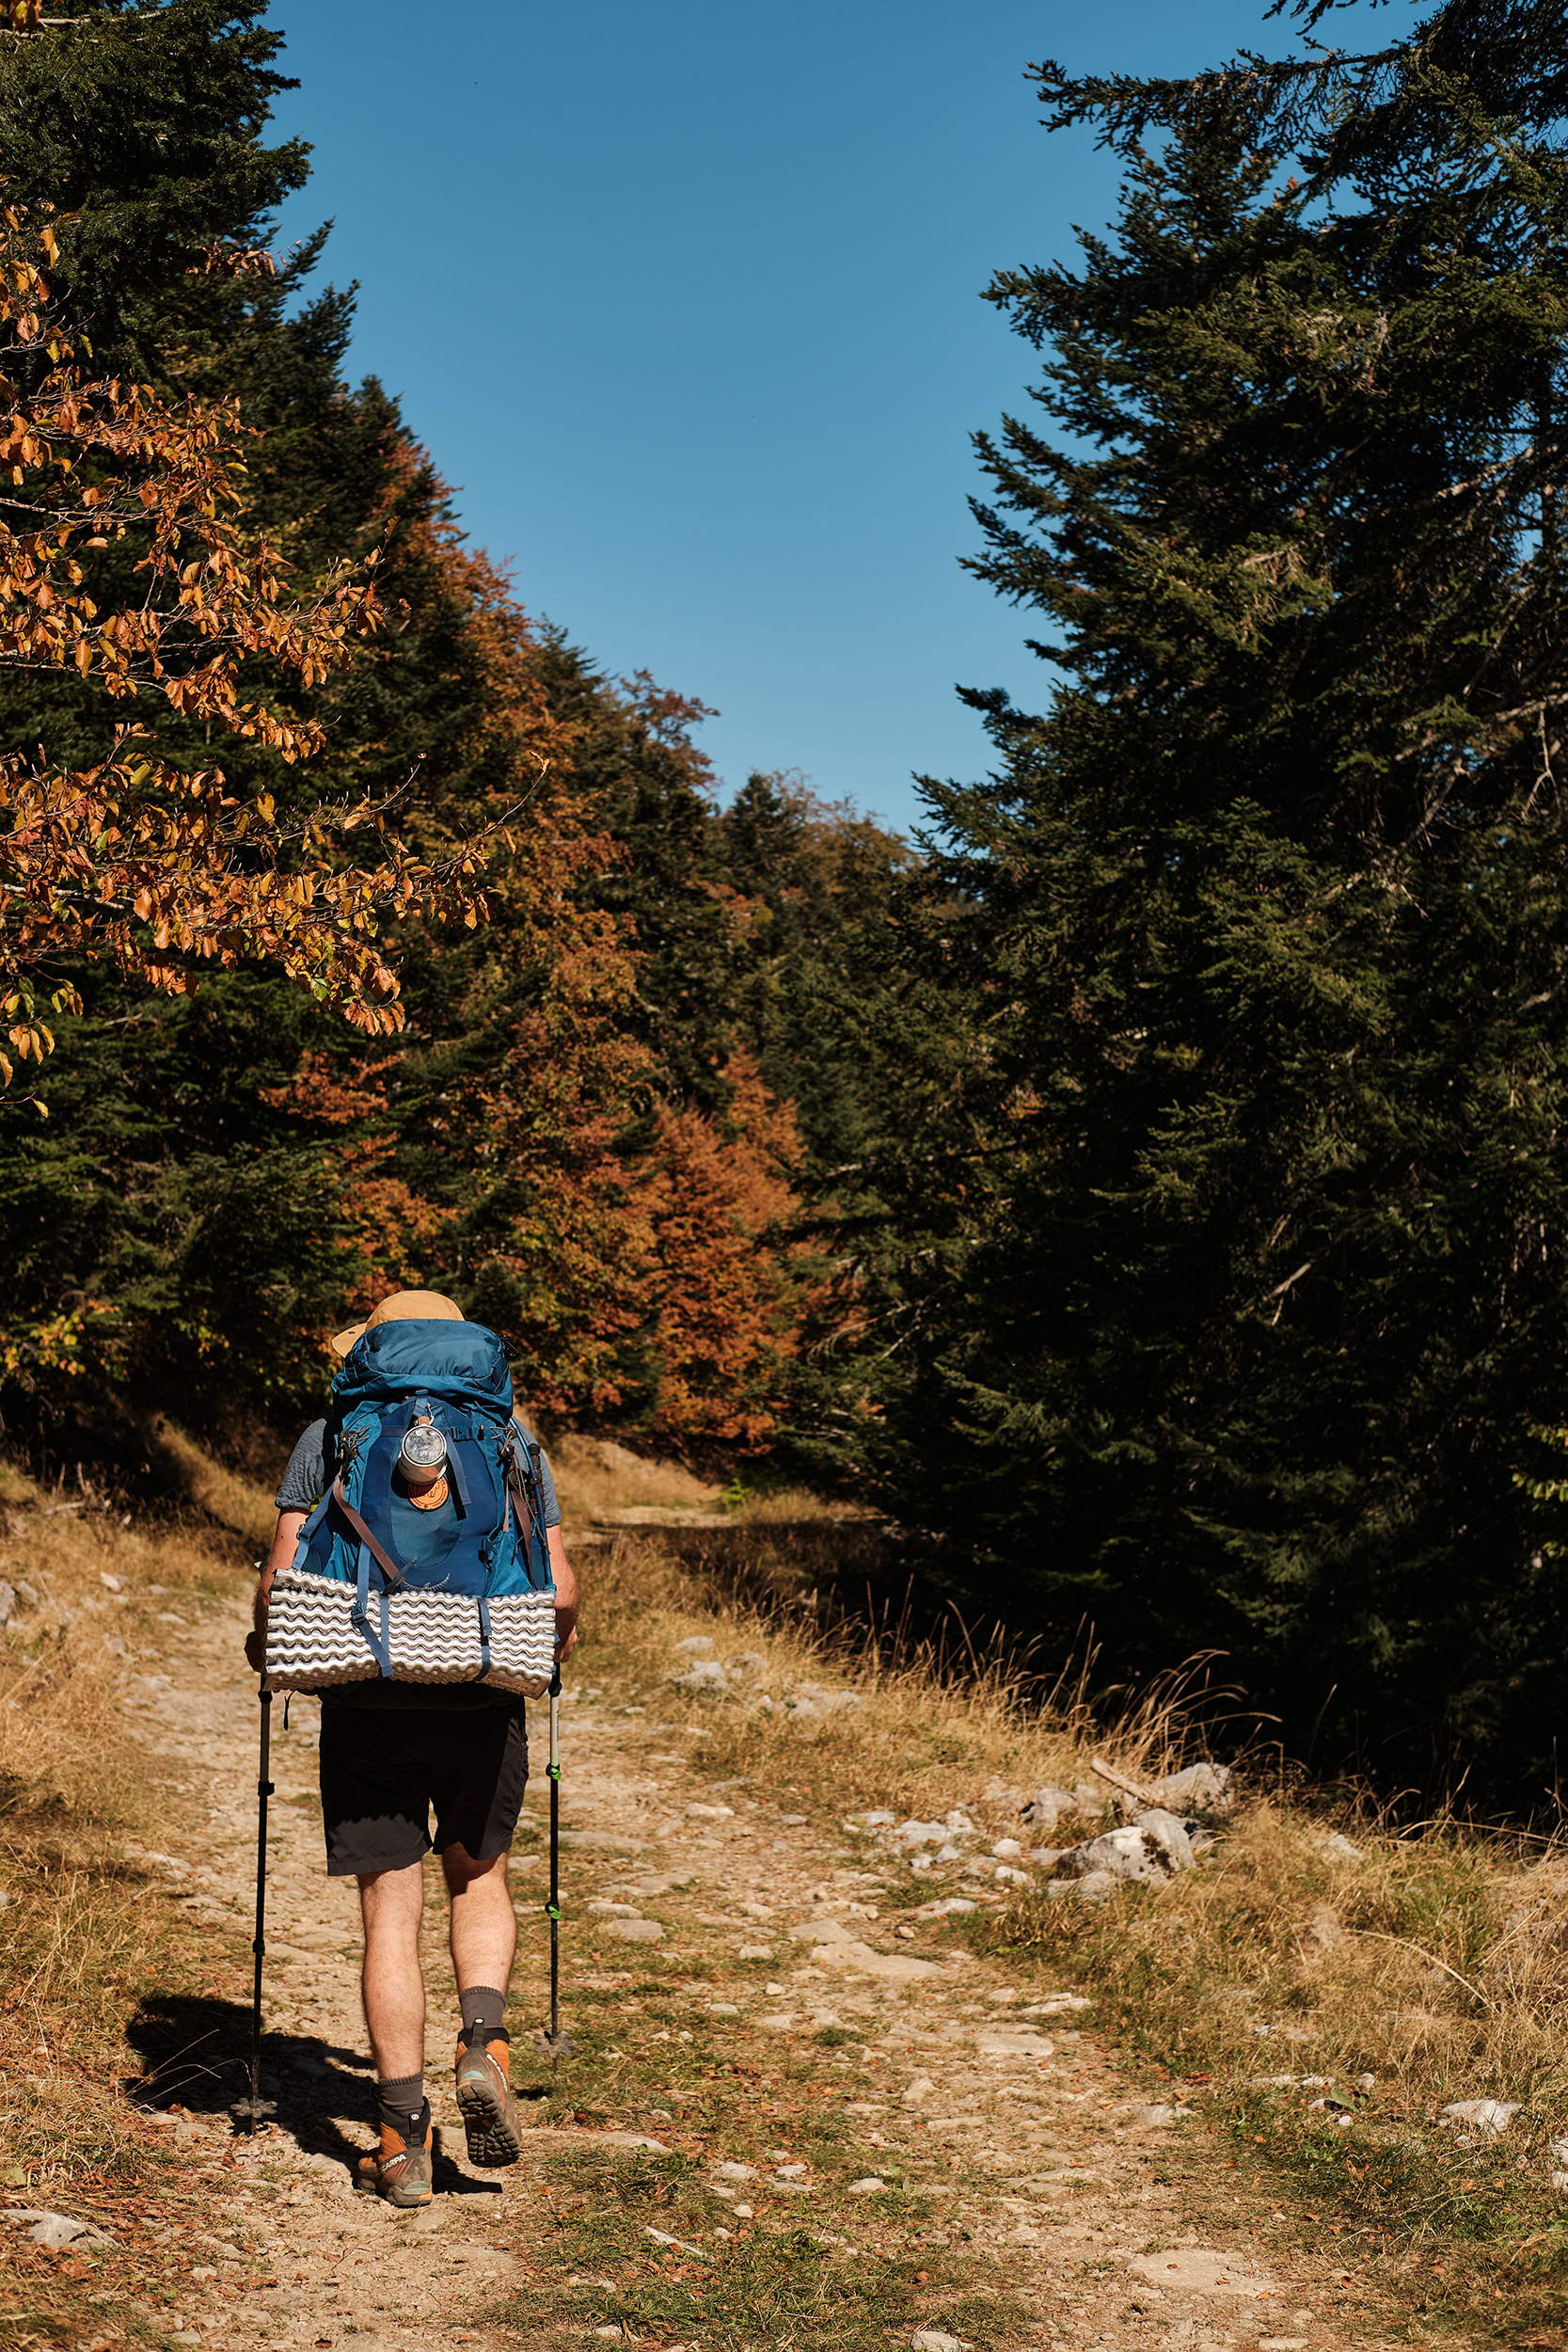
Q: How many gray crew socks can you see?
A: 2